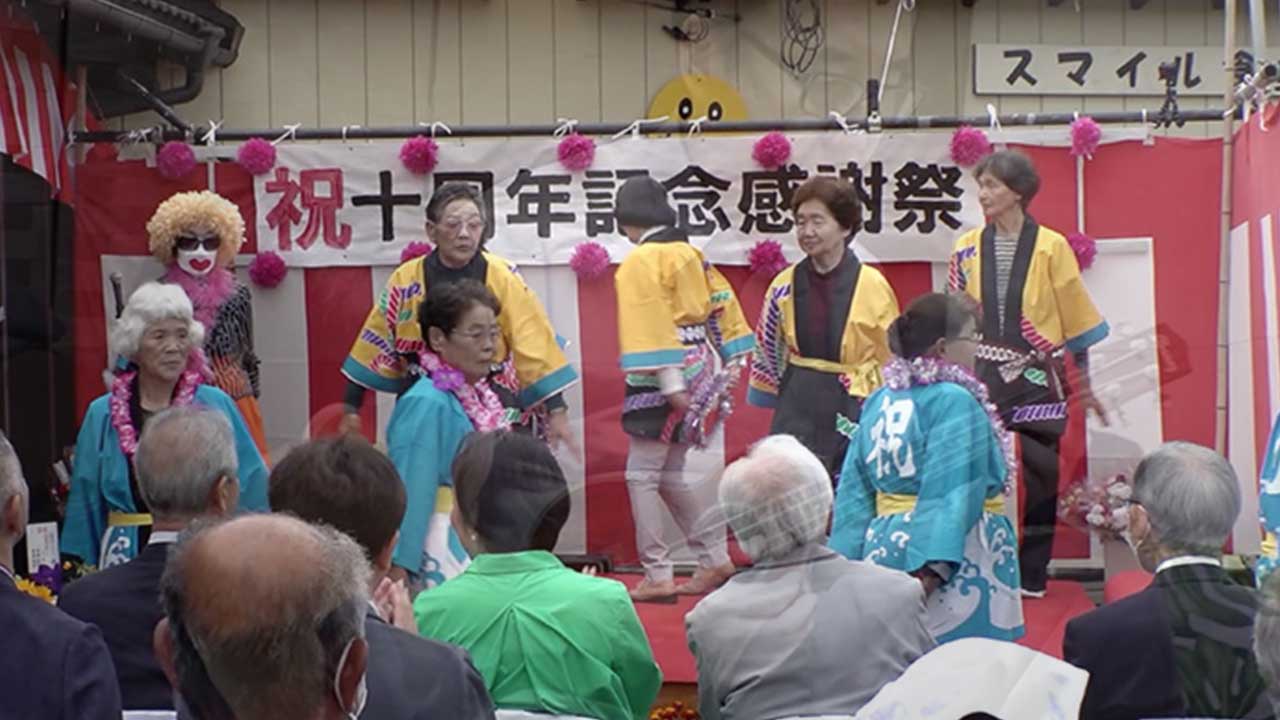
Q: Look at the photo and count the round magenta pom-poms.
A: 12